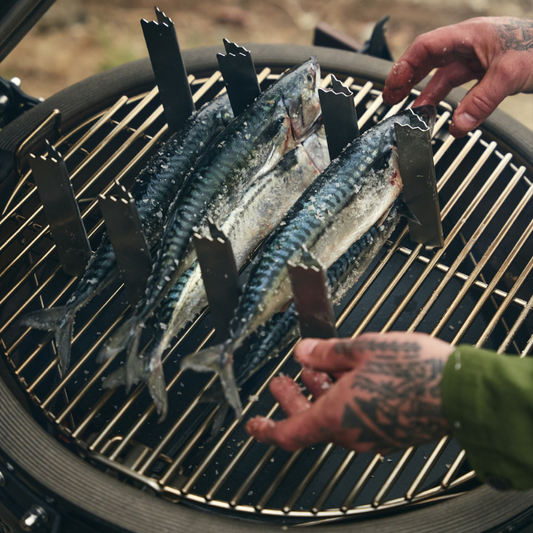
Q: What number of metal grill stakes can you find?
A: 8